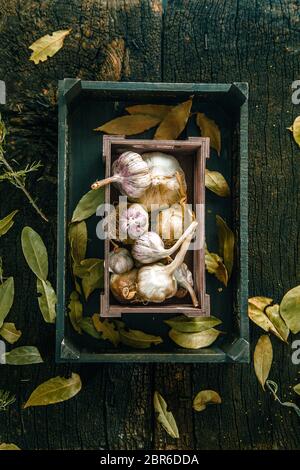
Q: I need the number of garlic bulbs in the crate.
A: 9